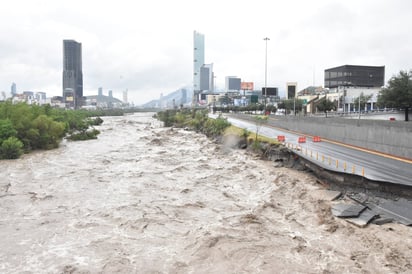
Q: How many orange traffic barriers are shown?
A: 3